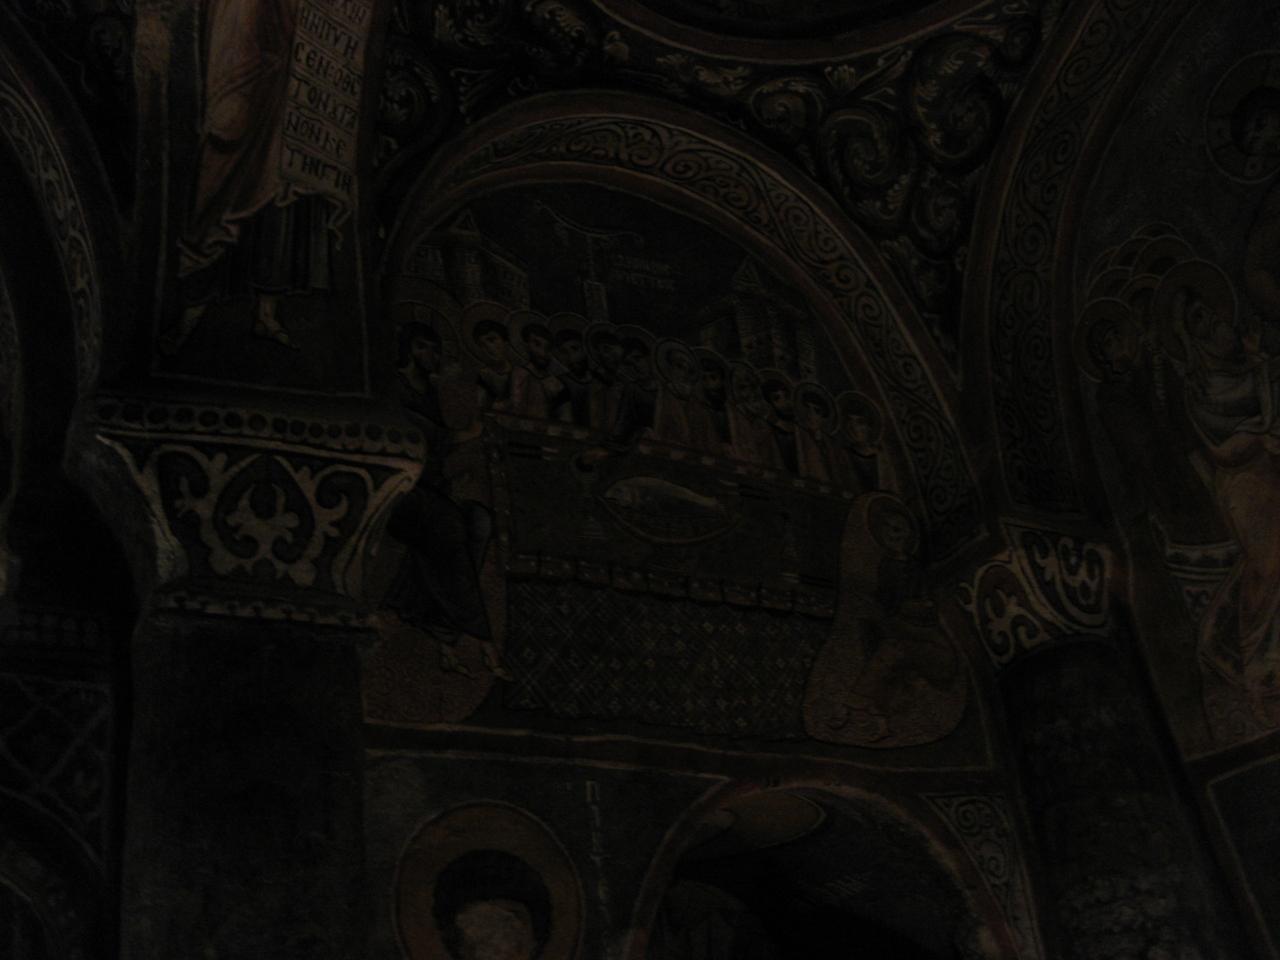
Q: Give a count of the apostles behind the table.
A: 11